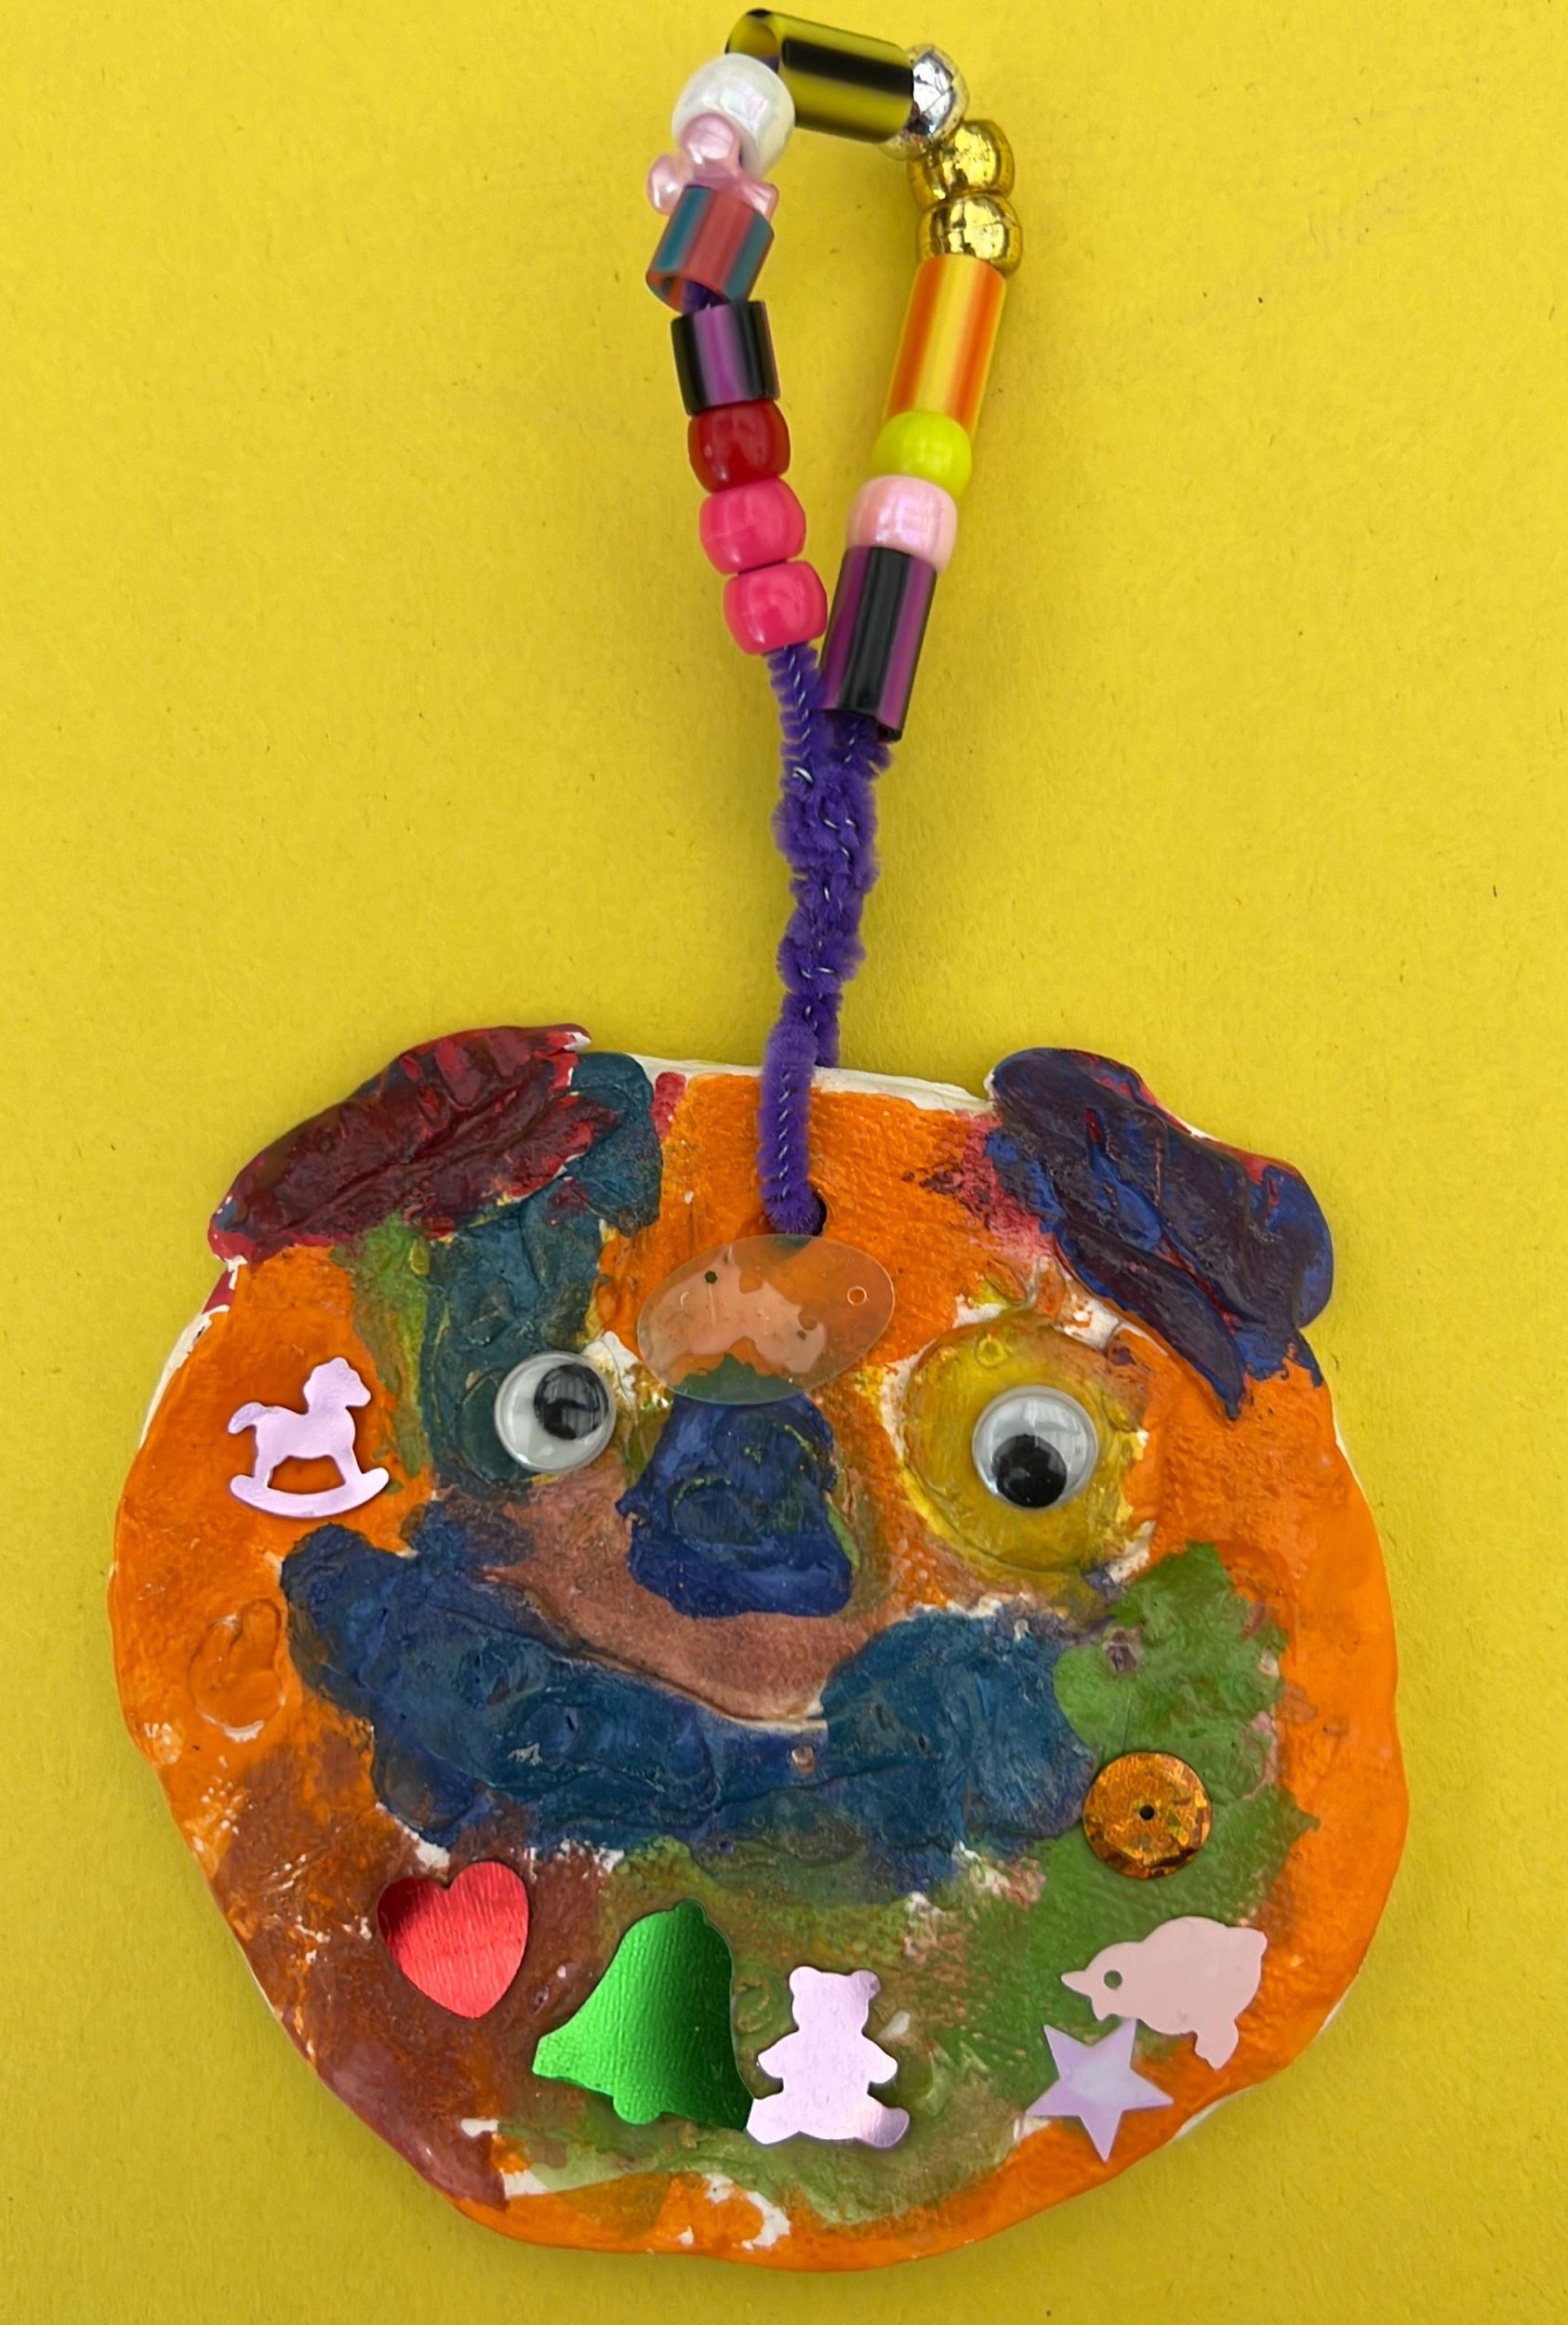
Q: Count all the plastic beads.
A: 15